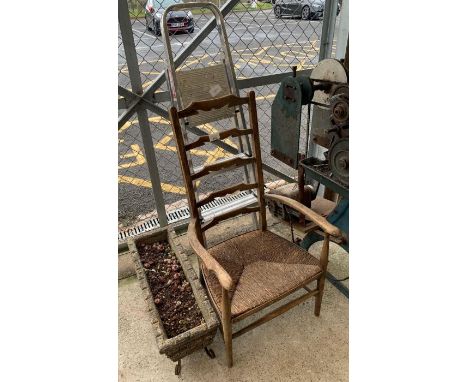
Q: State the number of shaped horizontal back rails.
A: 5